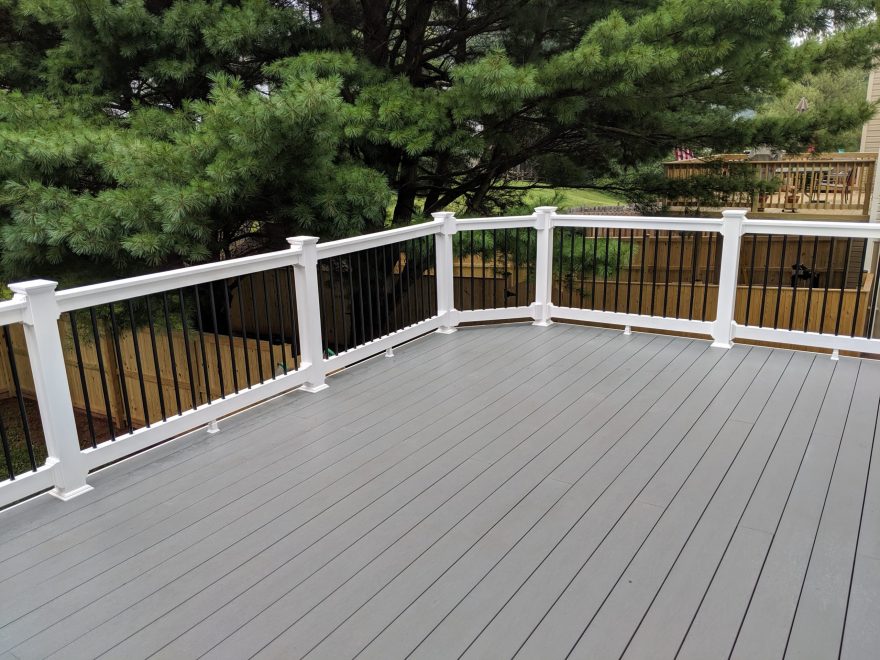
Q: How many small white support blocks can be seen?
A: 4